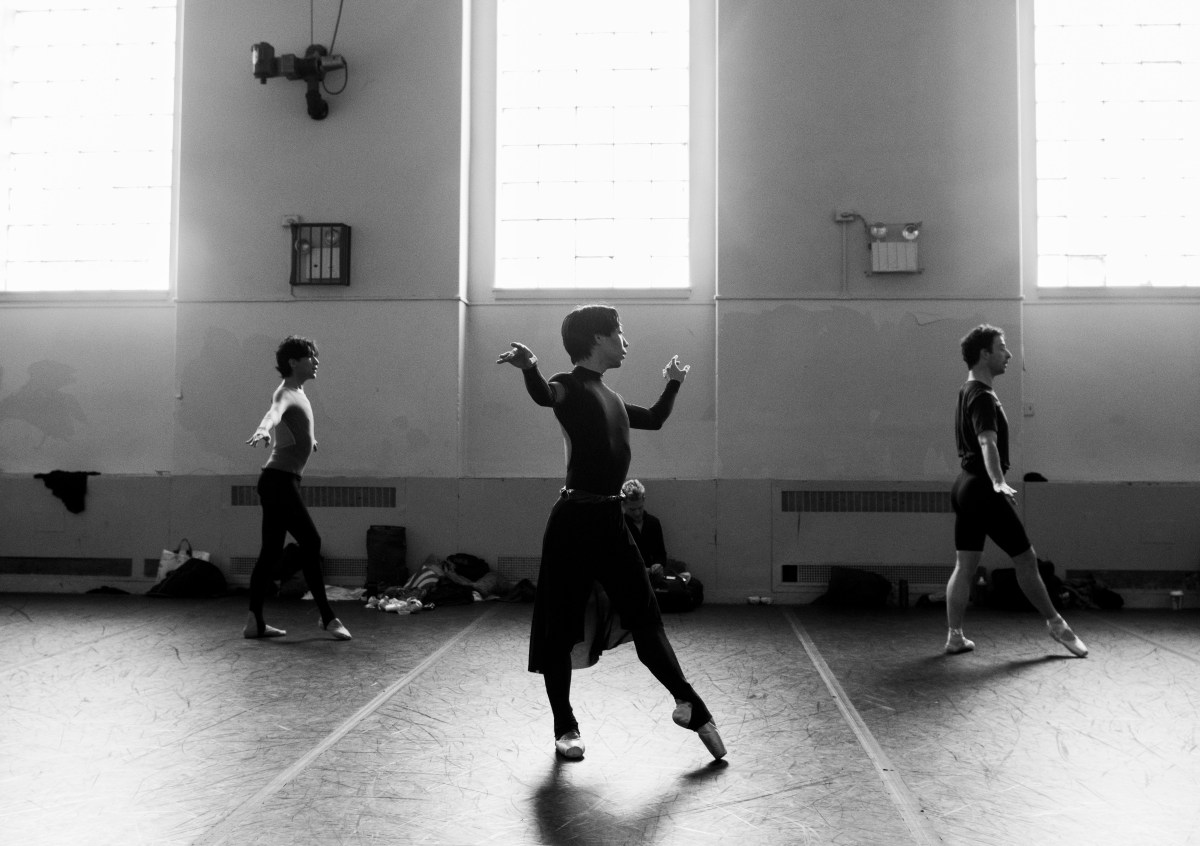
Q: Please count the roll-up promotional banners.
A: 0